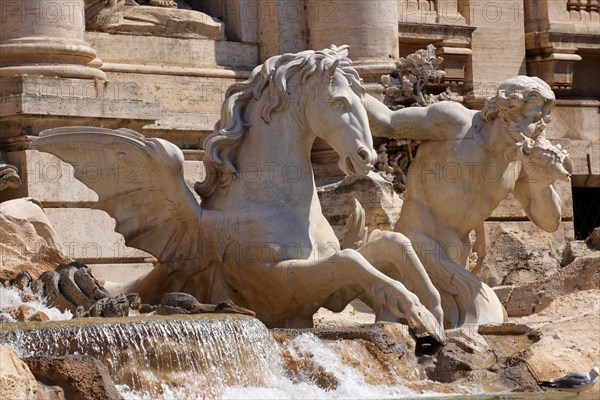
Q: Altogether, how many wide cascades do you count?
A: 1